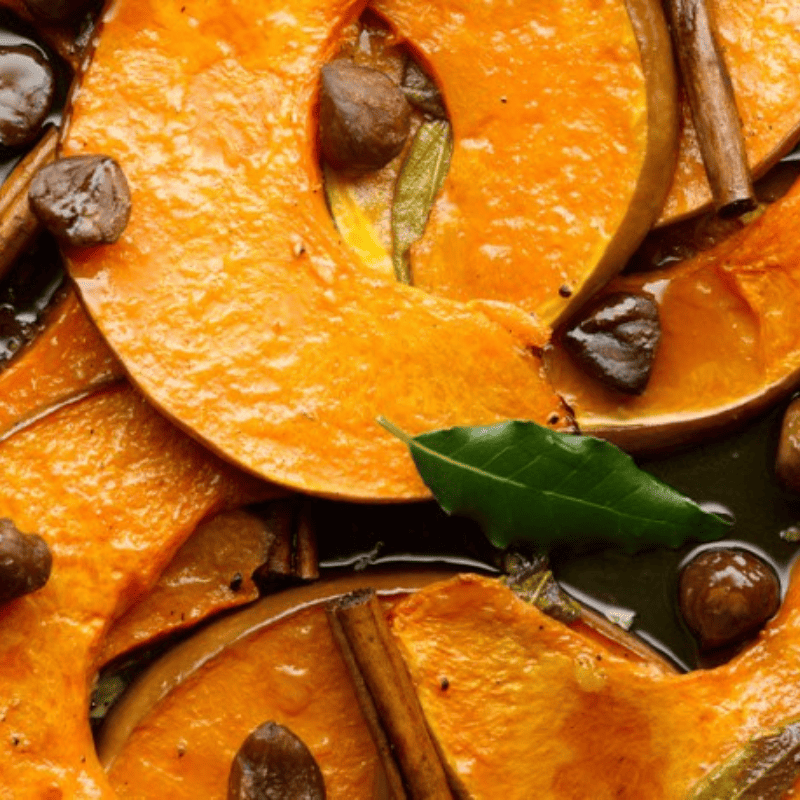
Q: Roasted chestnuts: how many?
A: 8